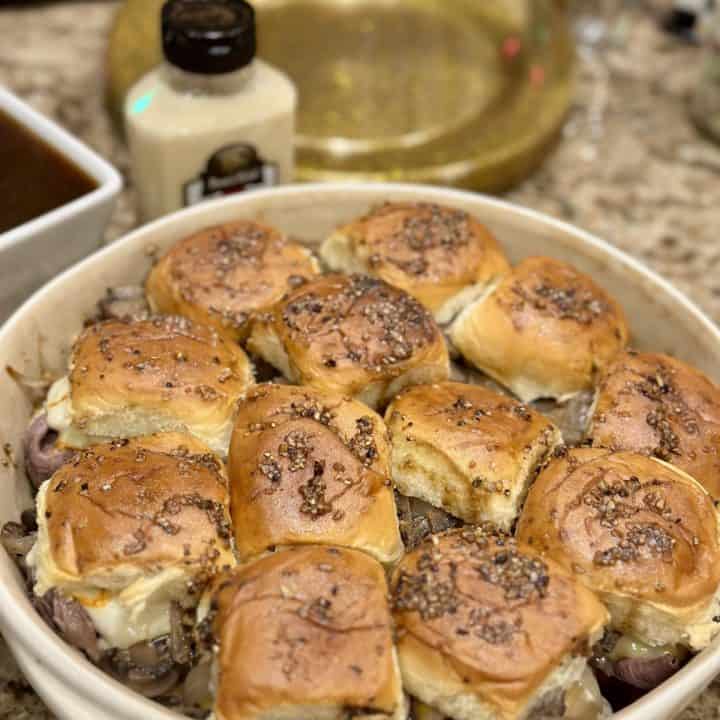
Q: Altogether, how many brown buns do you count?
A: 12